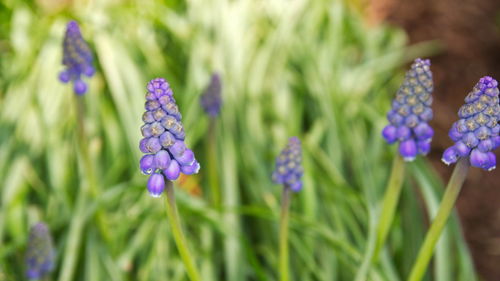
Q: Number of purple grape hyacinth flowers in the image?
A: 7